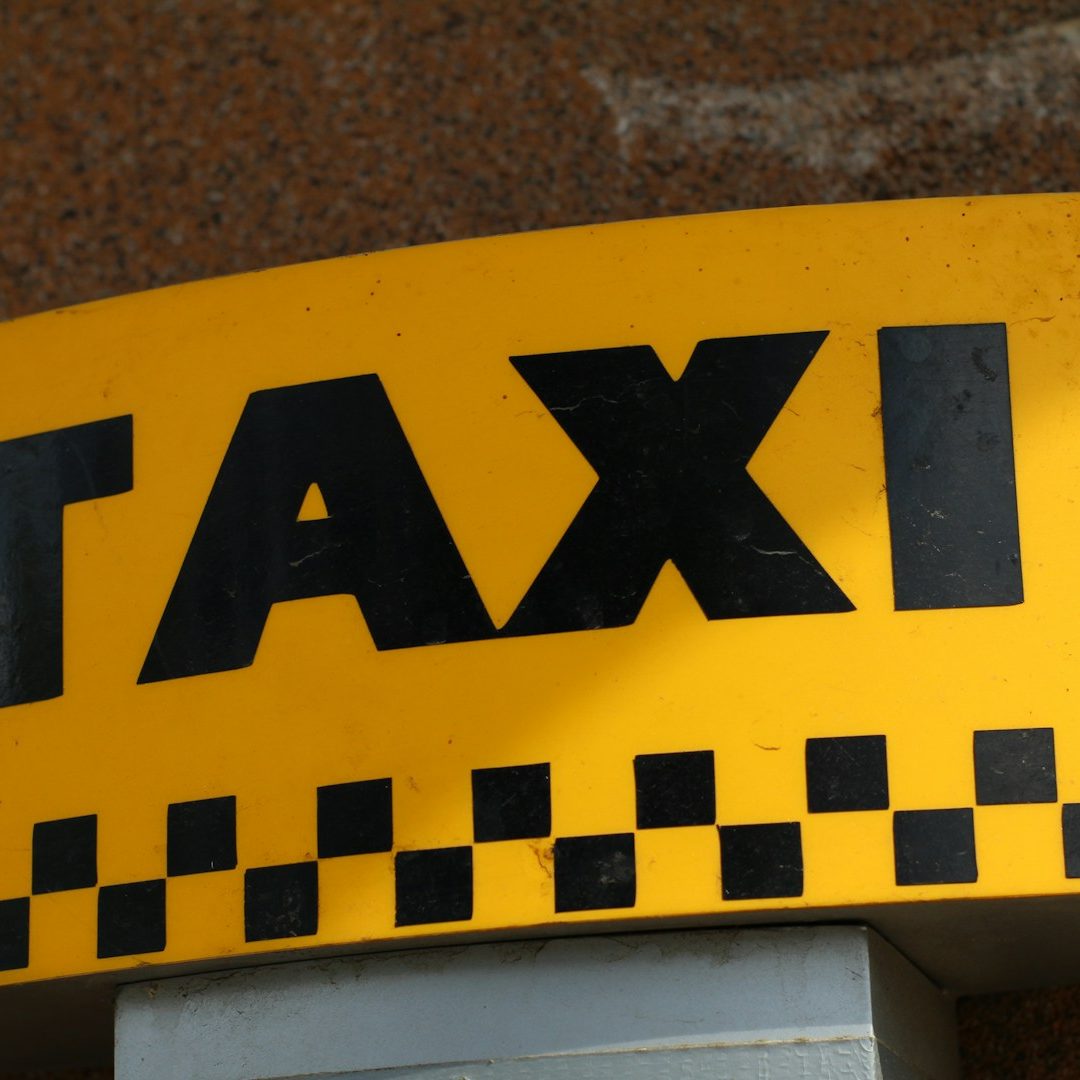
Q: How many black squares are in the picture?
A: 15